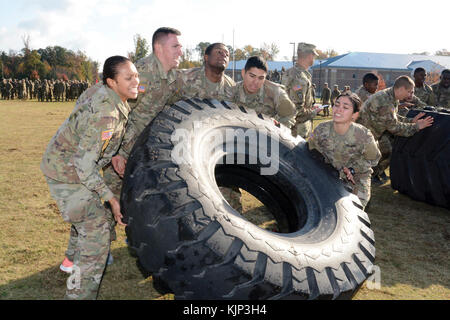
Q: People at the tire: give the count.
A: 5